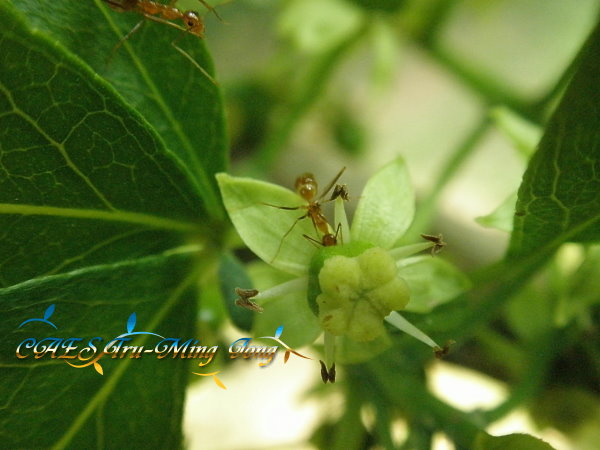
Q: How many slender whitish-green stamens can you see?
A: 5